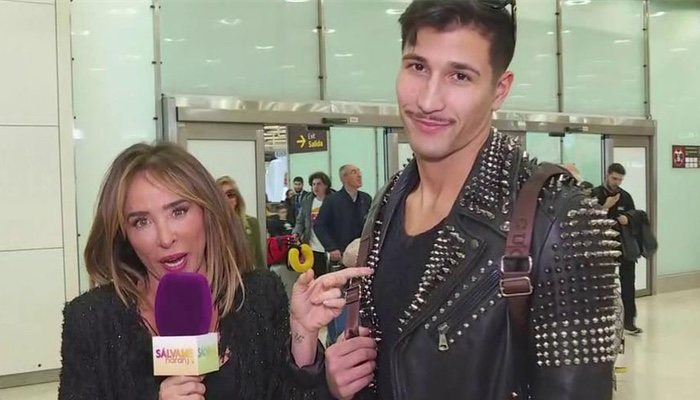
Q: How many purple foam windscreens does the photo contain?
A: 1